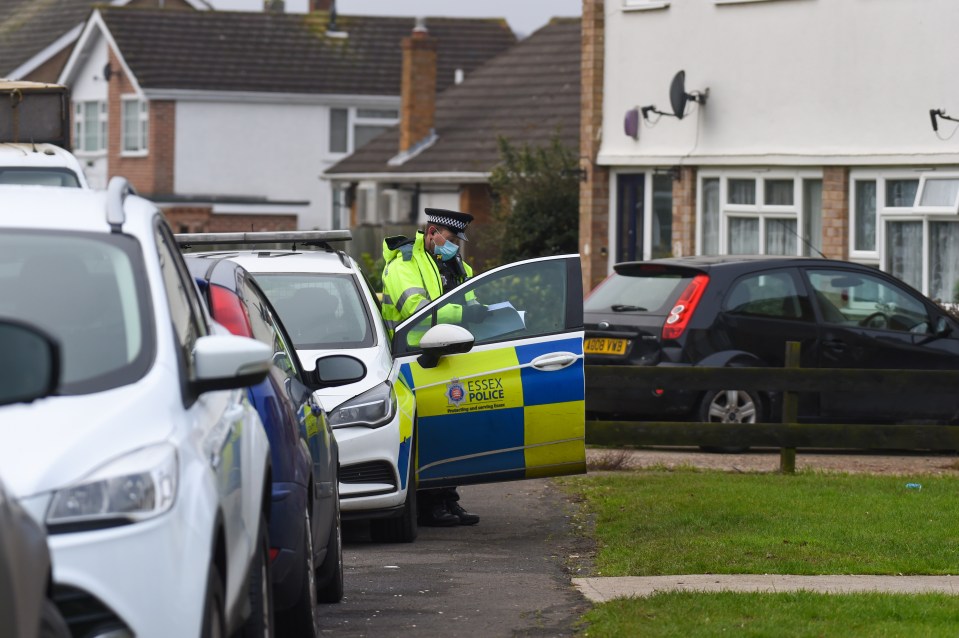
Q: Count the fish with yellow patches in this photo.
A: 0